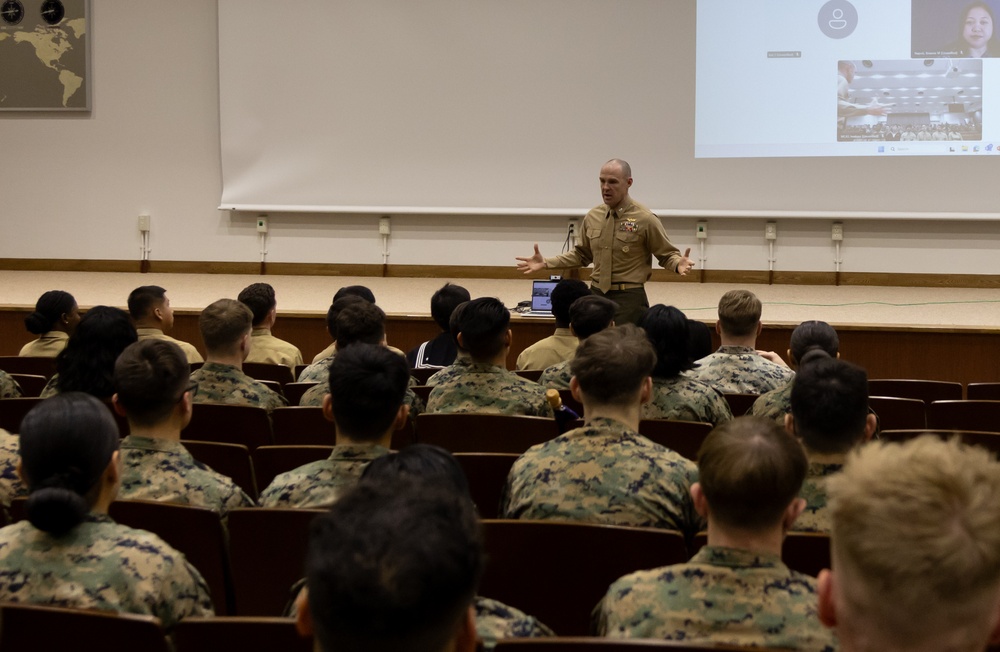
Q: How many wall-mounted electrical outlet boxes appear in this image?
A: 7